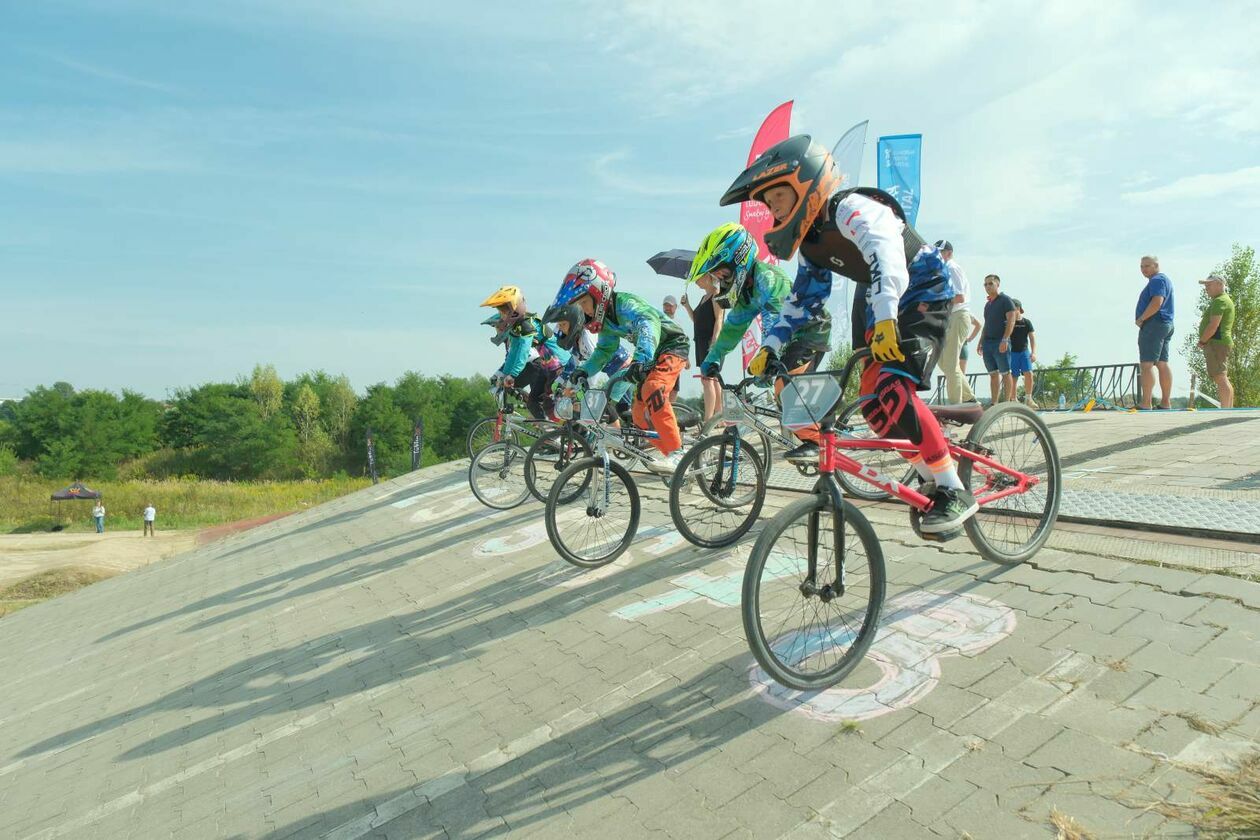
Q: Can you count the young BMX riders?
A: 6